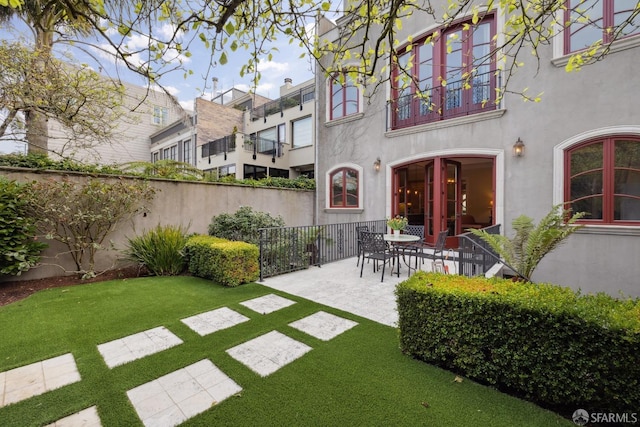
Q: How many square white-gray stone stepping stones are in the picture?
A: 8